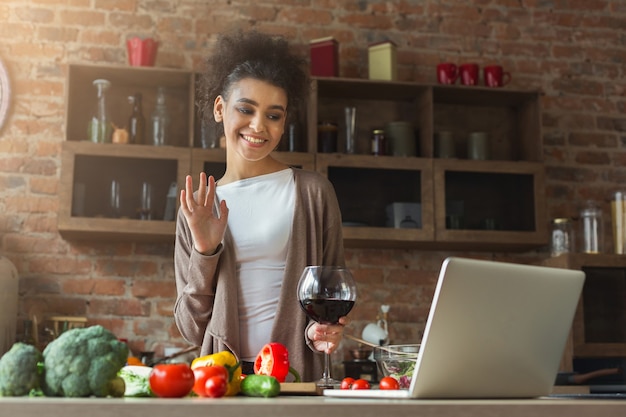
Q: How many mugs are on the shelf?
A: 3